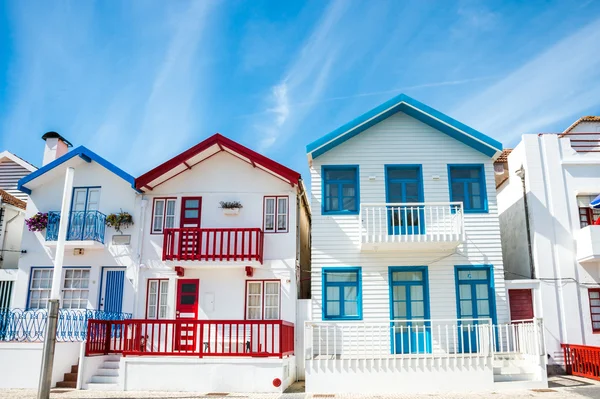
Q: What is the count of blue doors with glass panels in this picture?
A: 3